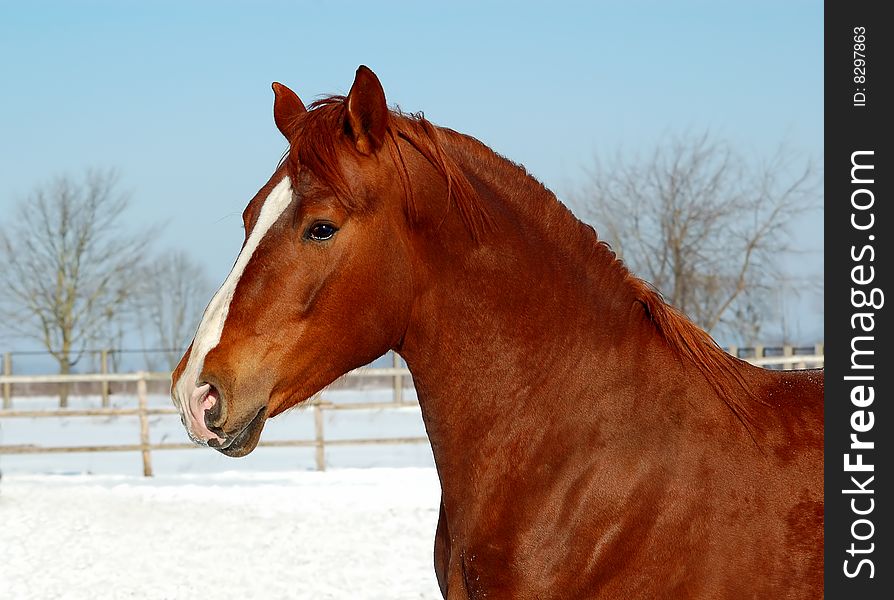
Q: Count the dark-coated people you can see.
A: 0